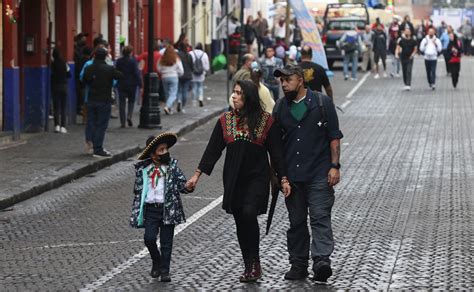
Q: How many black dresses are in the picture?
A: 1